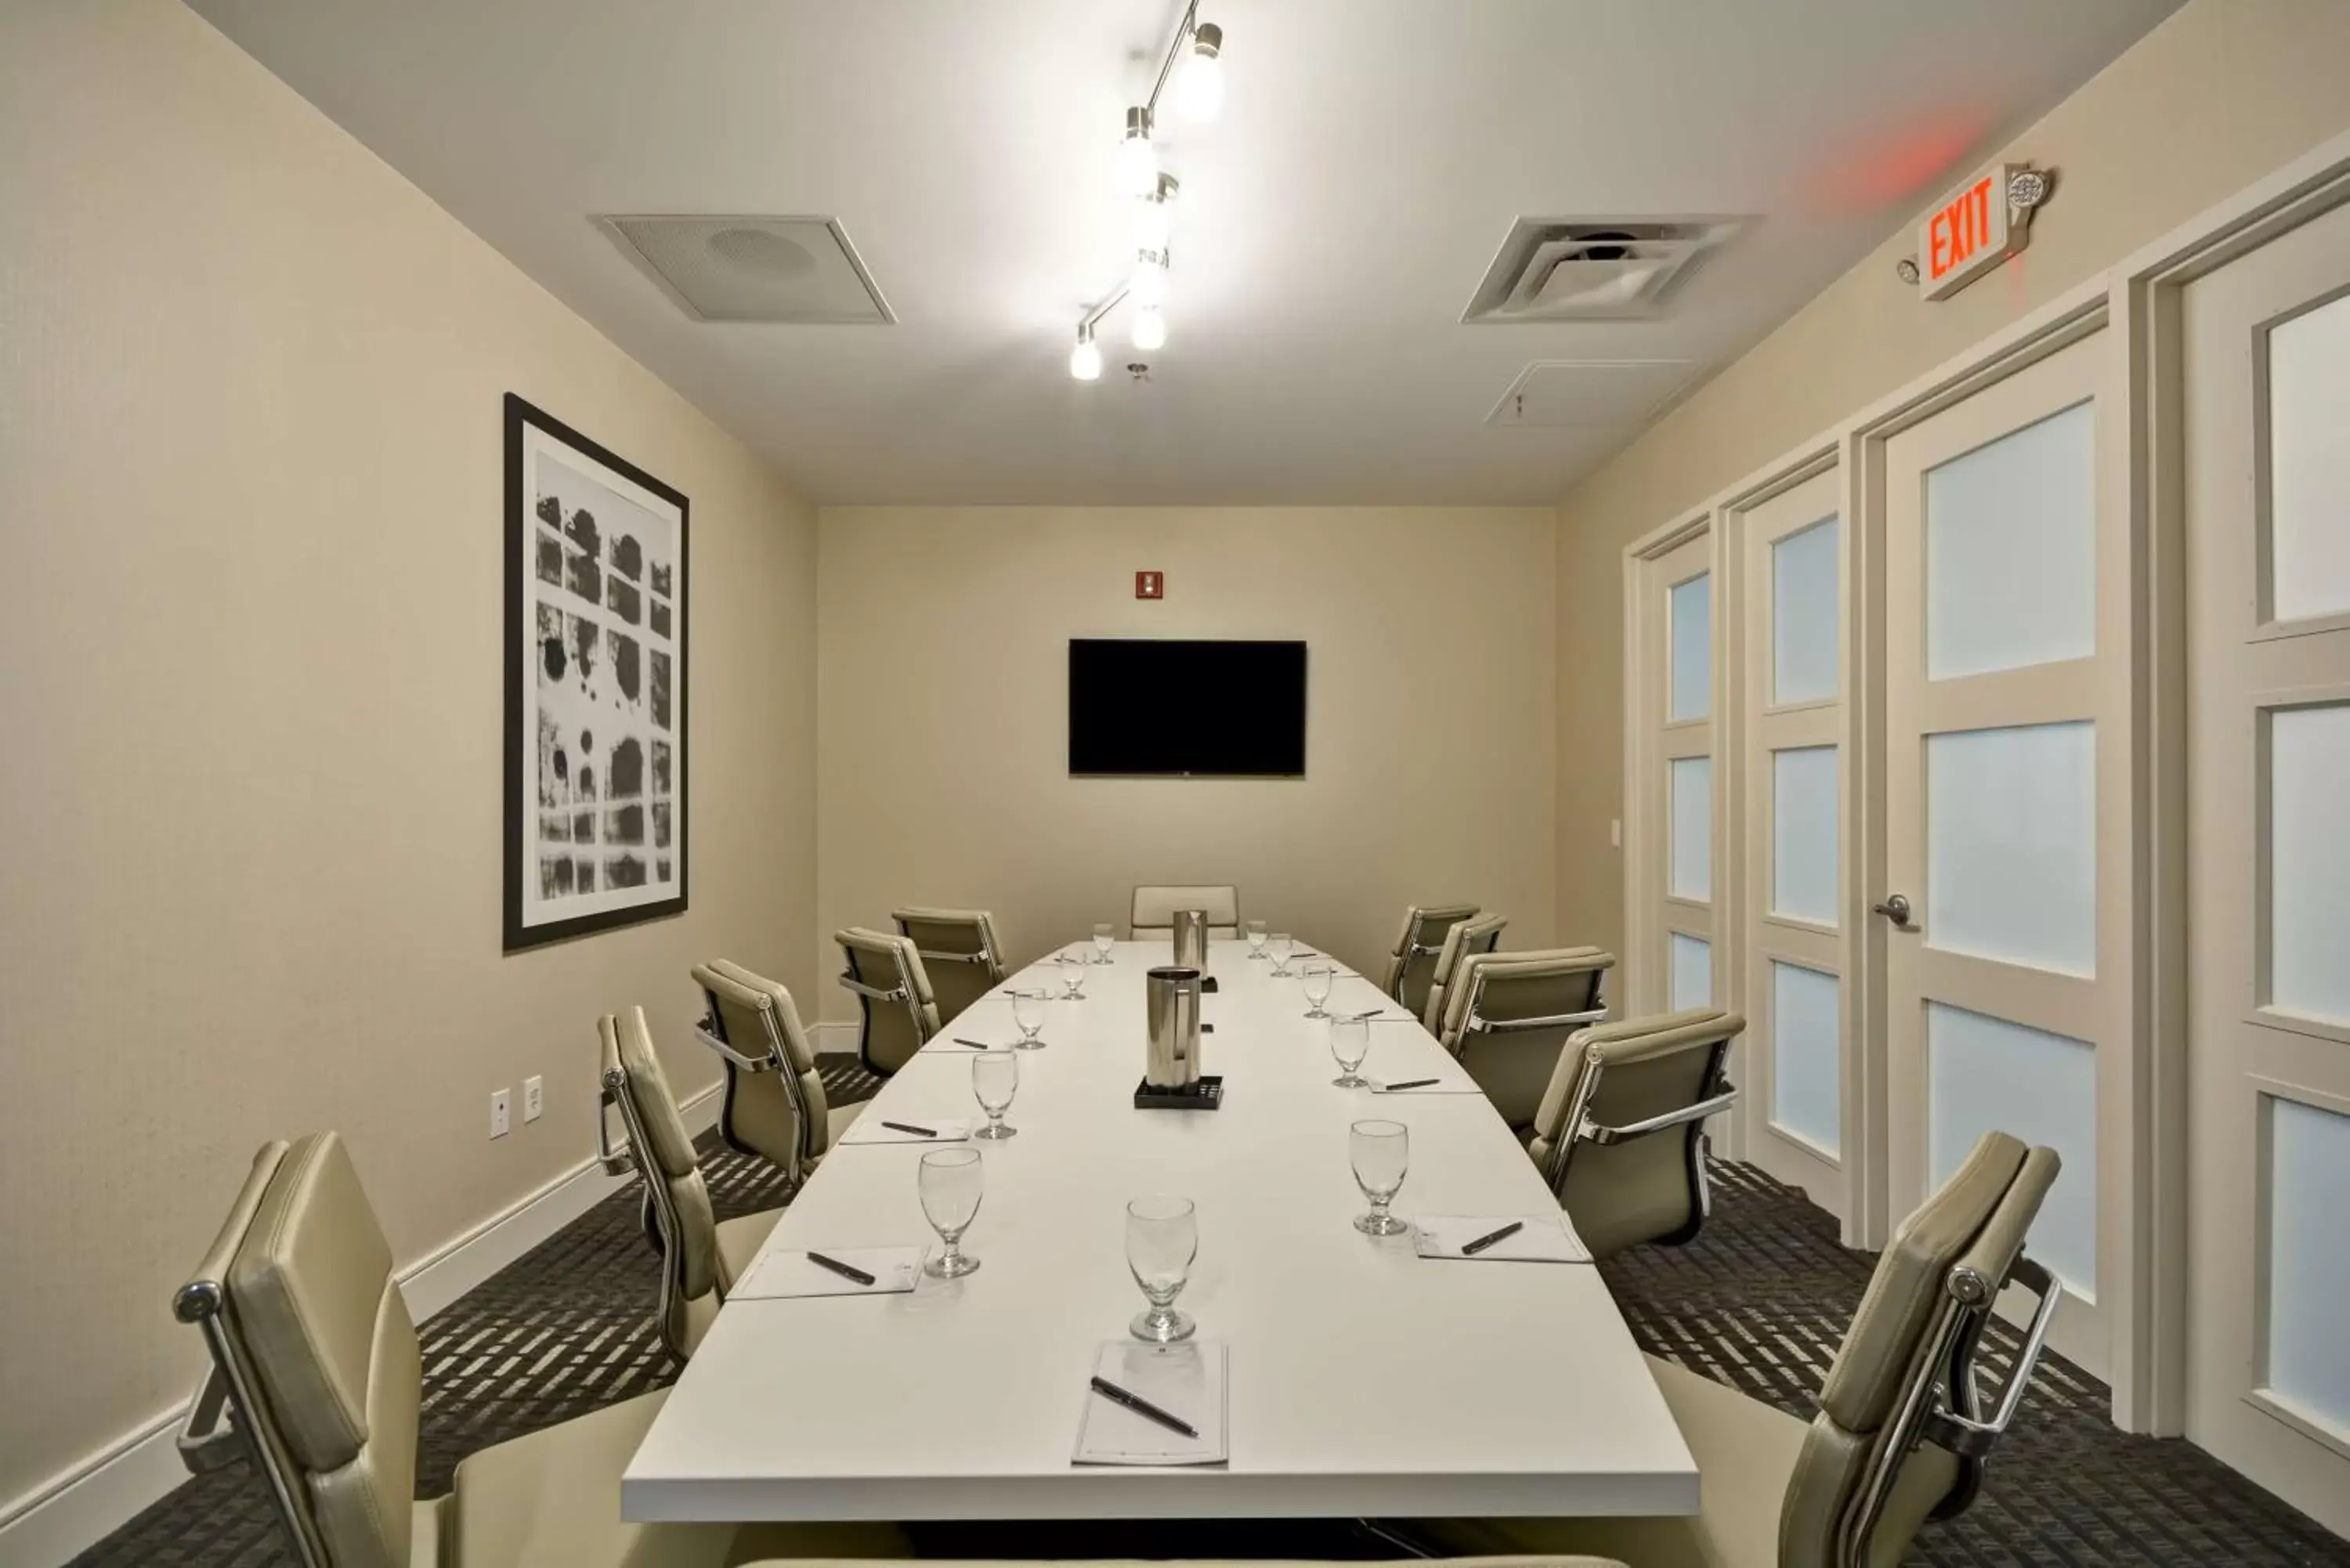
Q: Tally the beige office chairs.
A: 12